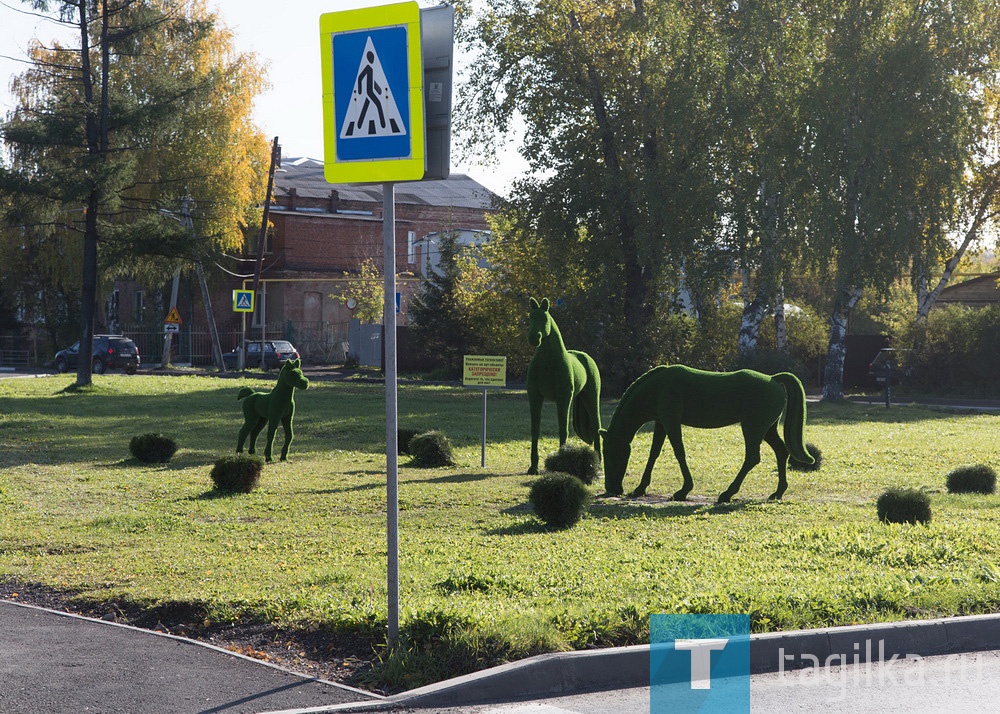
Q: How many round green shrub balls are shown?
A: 9